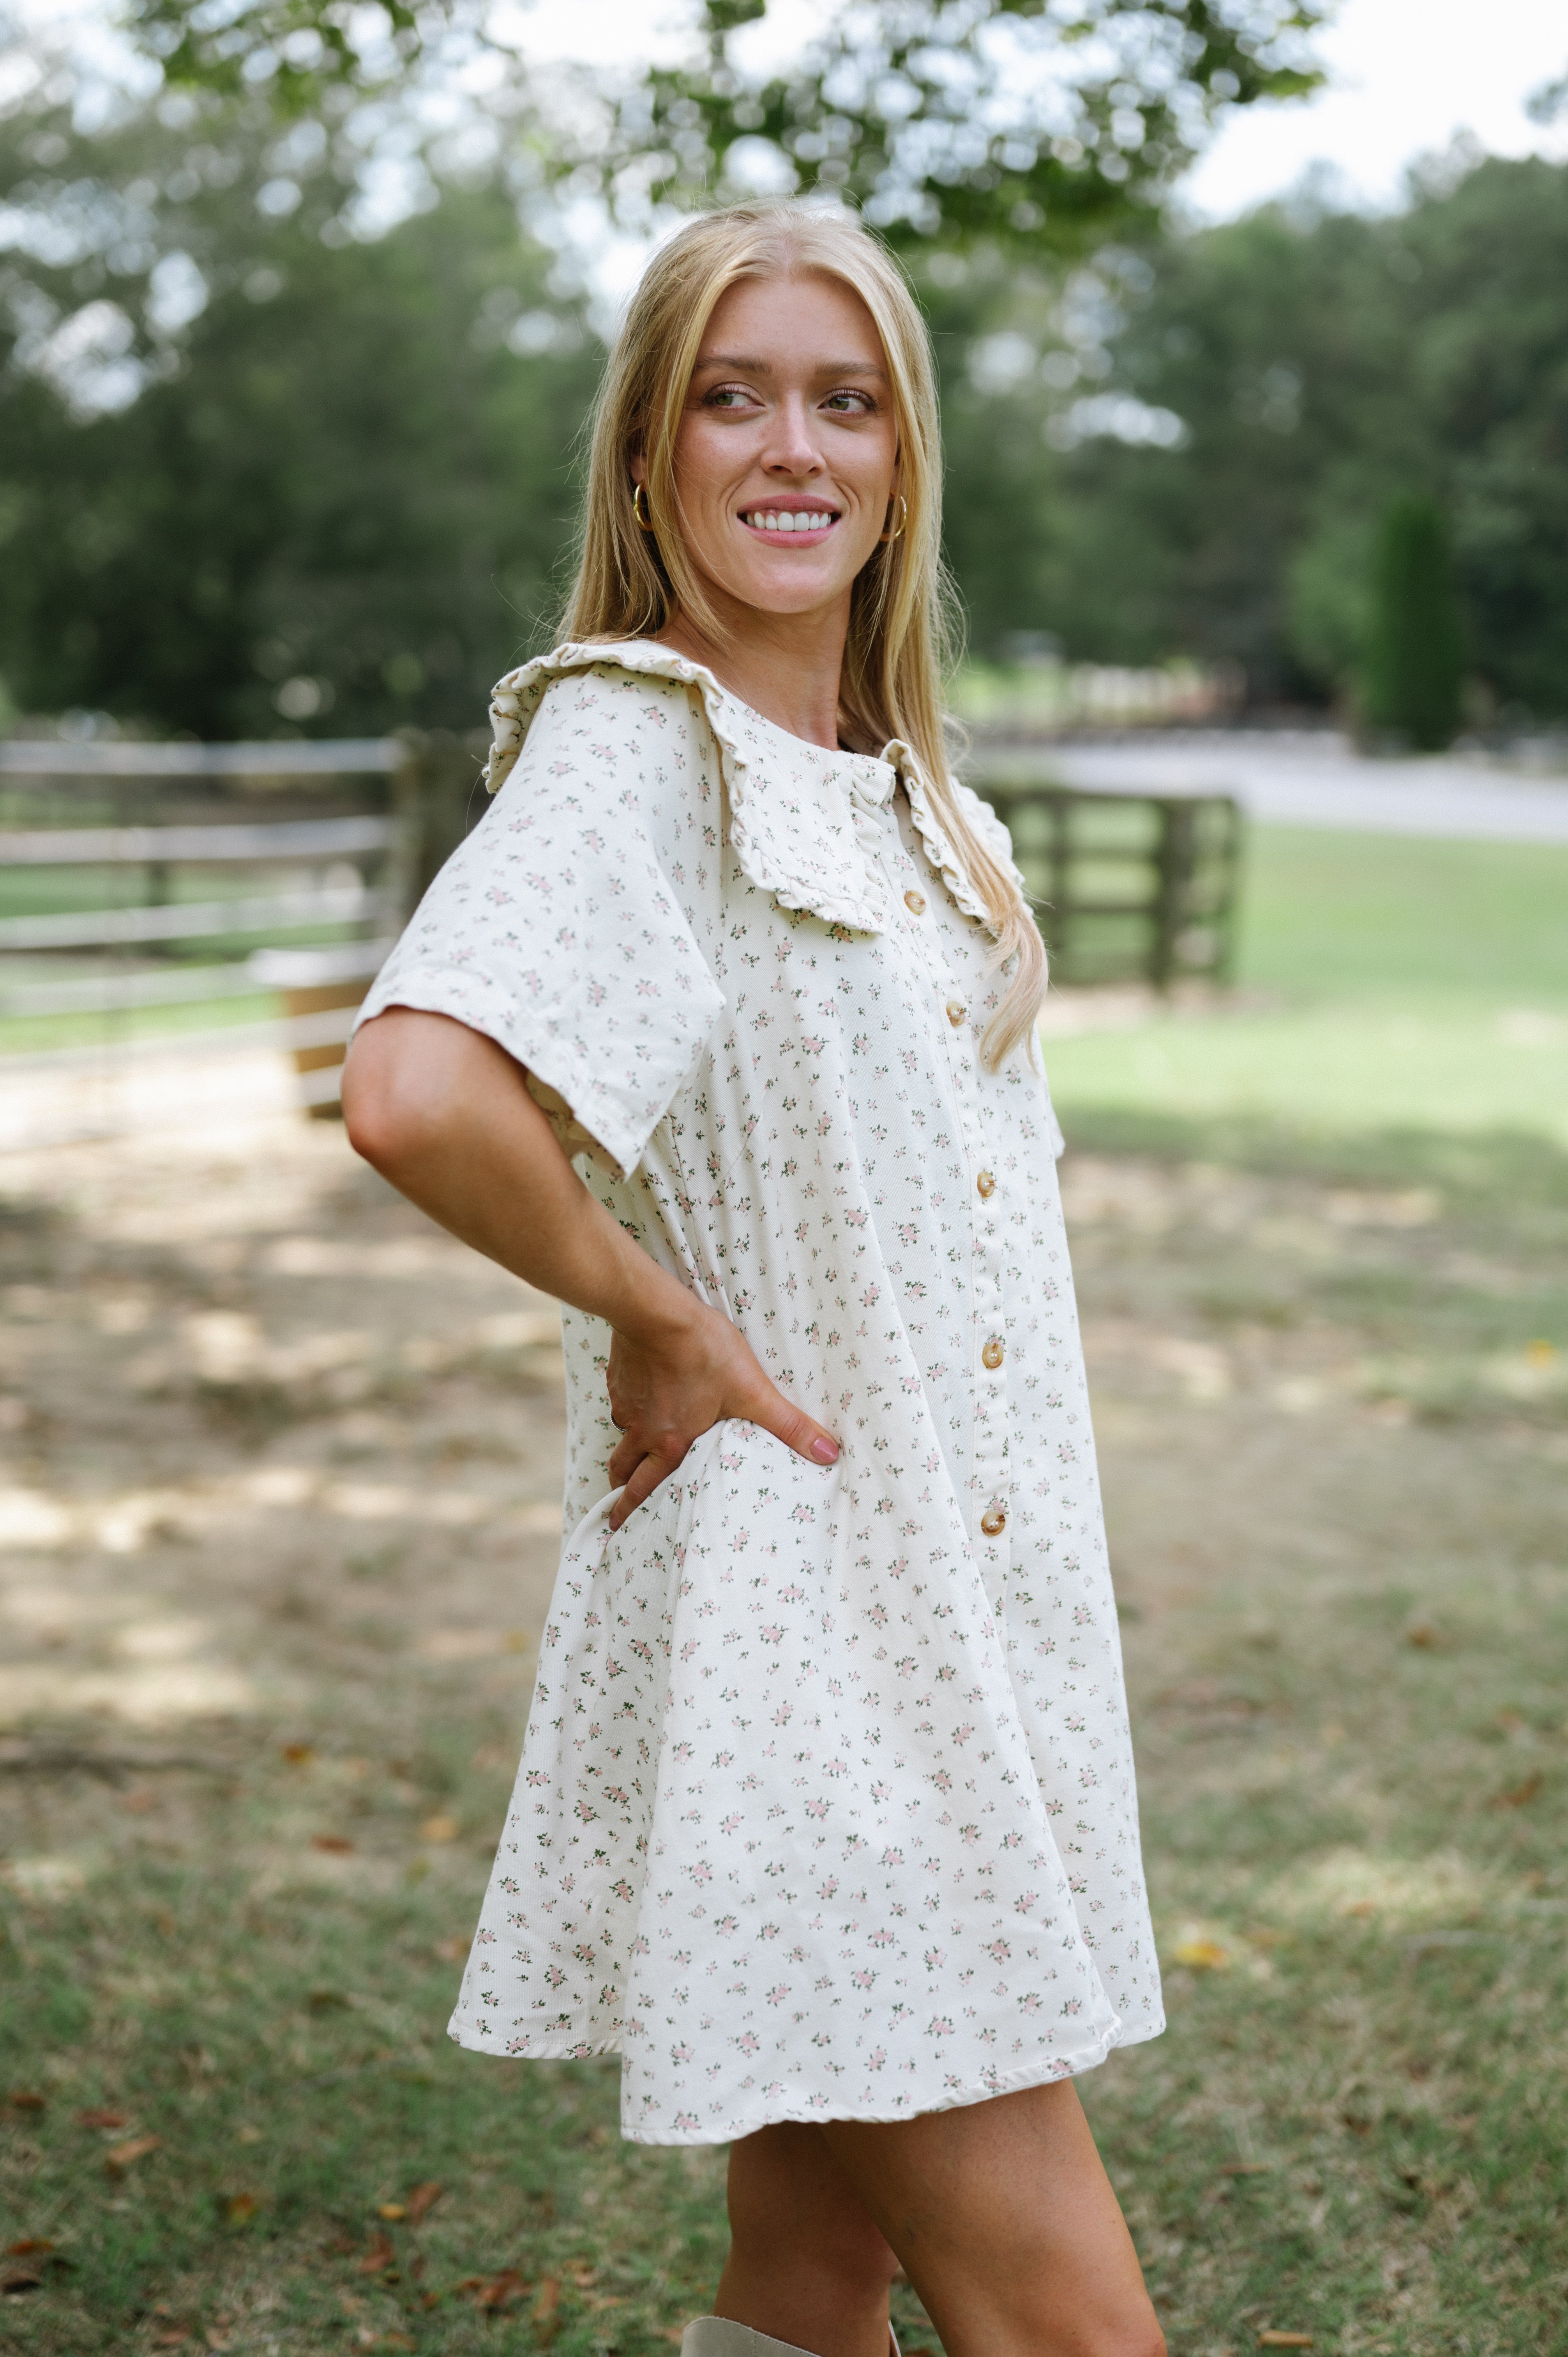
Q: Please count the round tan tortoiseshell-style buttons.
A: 5